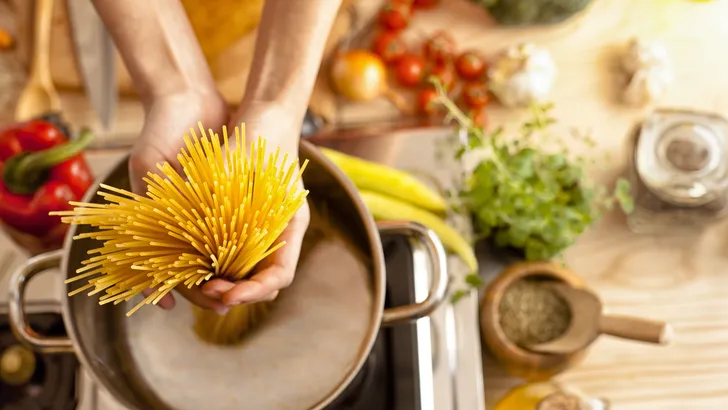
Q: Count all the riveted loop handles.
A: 2